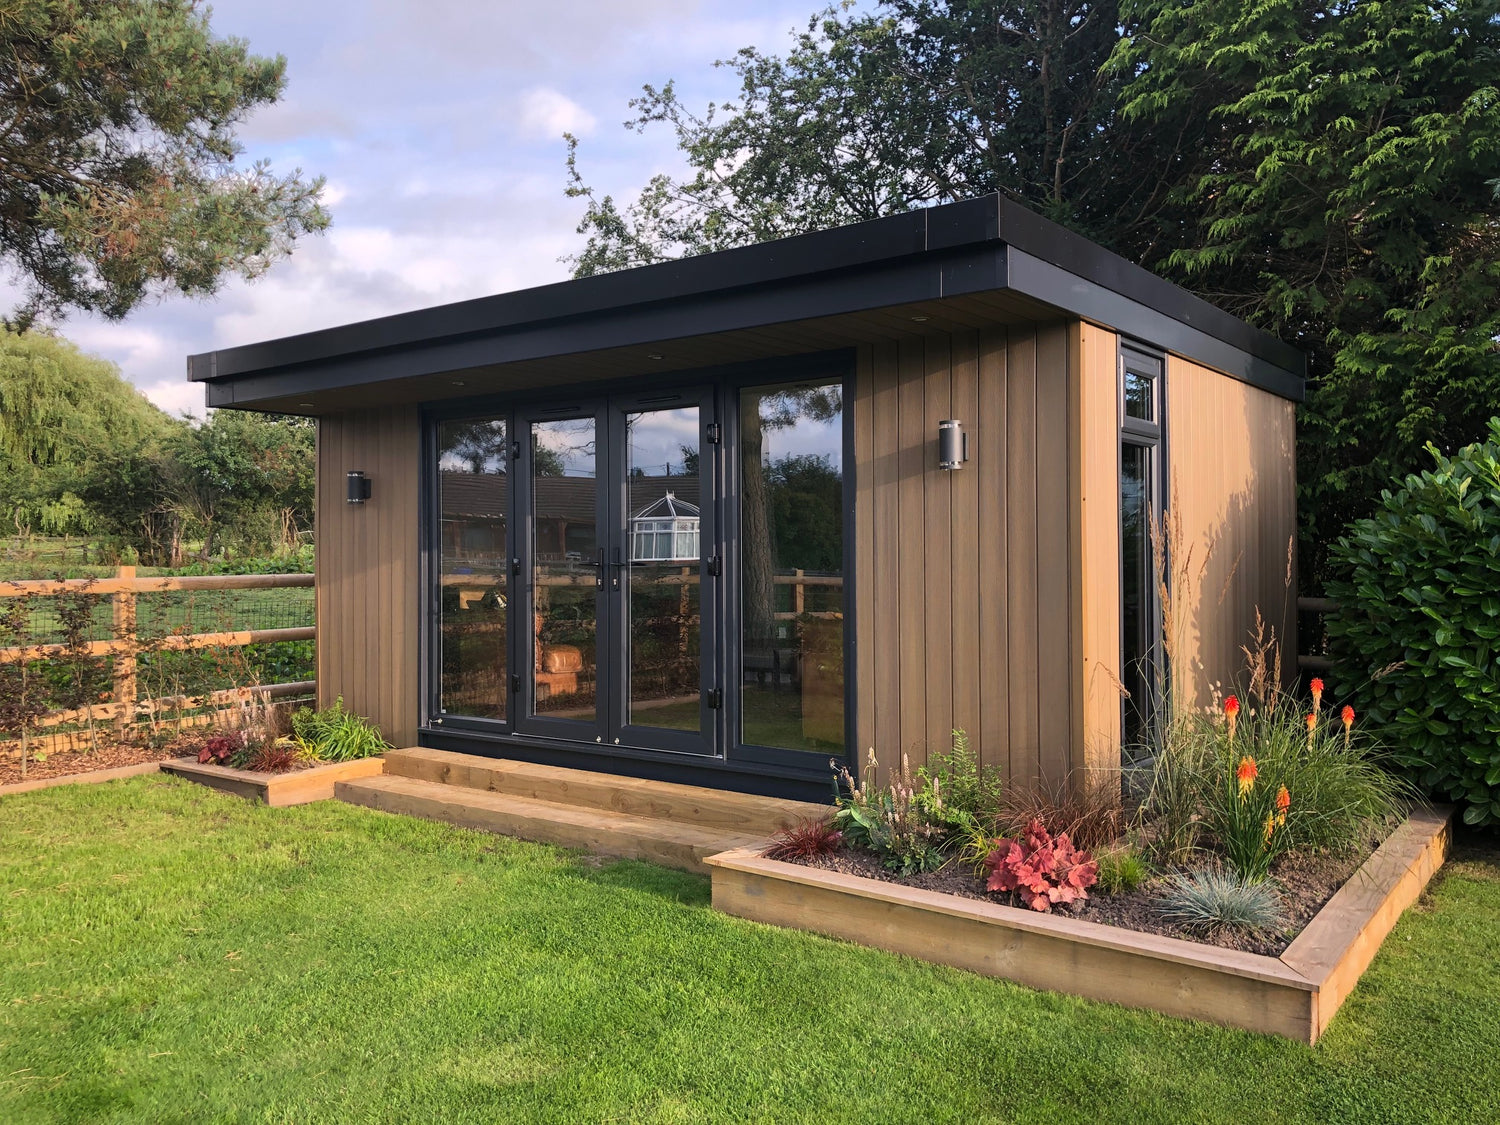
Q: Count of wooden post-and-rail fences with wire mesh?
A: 1